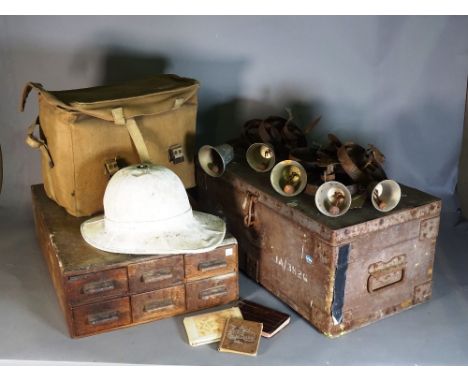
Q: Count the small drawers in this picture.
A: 6